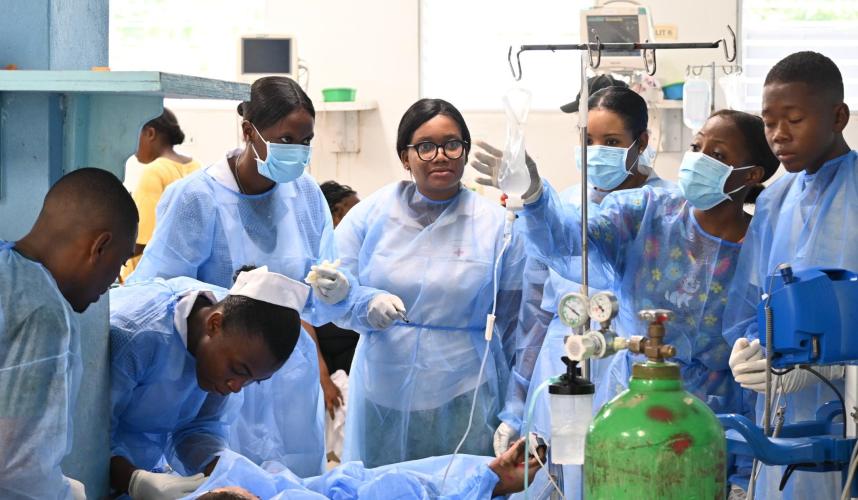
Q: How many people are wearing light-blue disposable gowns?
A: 7